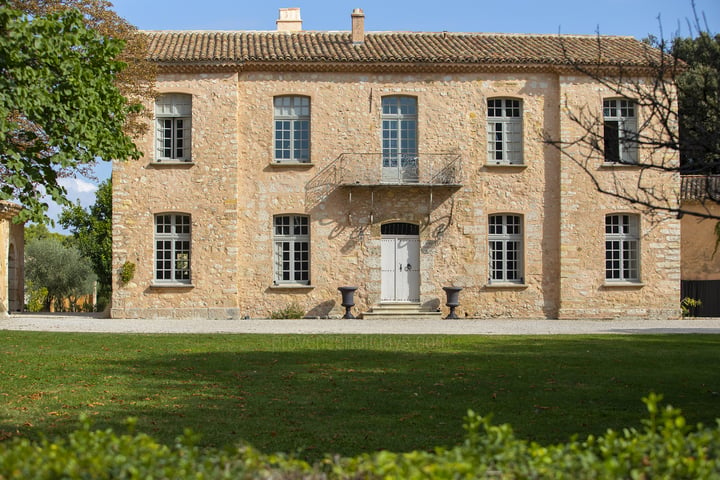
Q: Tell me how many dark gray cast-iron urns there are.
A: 2